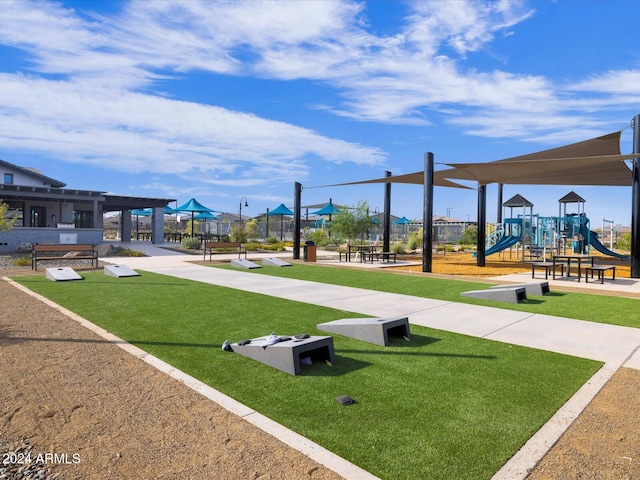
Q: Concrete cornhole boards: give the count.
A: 8